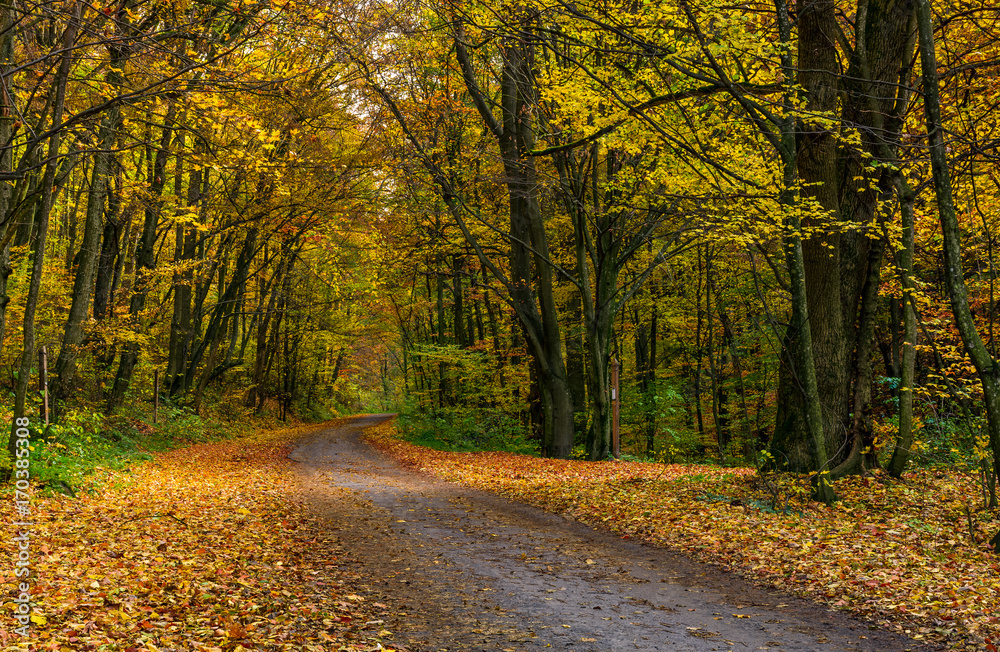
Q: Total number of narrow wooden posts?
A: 3